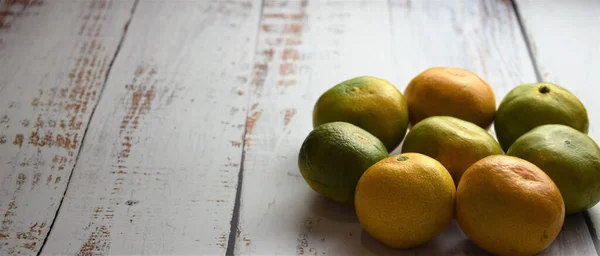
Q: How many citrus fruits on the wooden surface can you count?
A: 8